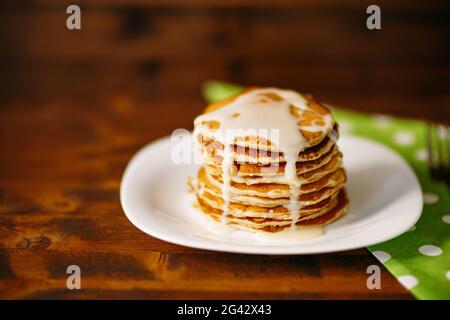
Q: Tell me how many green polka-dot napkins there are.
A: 1